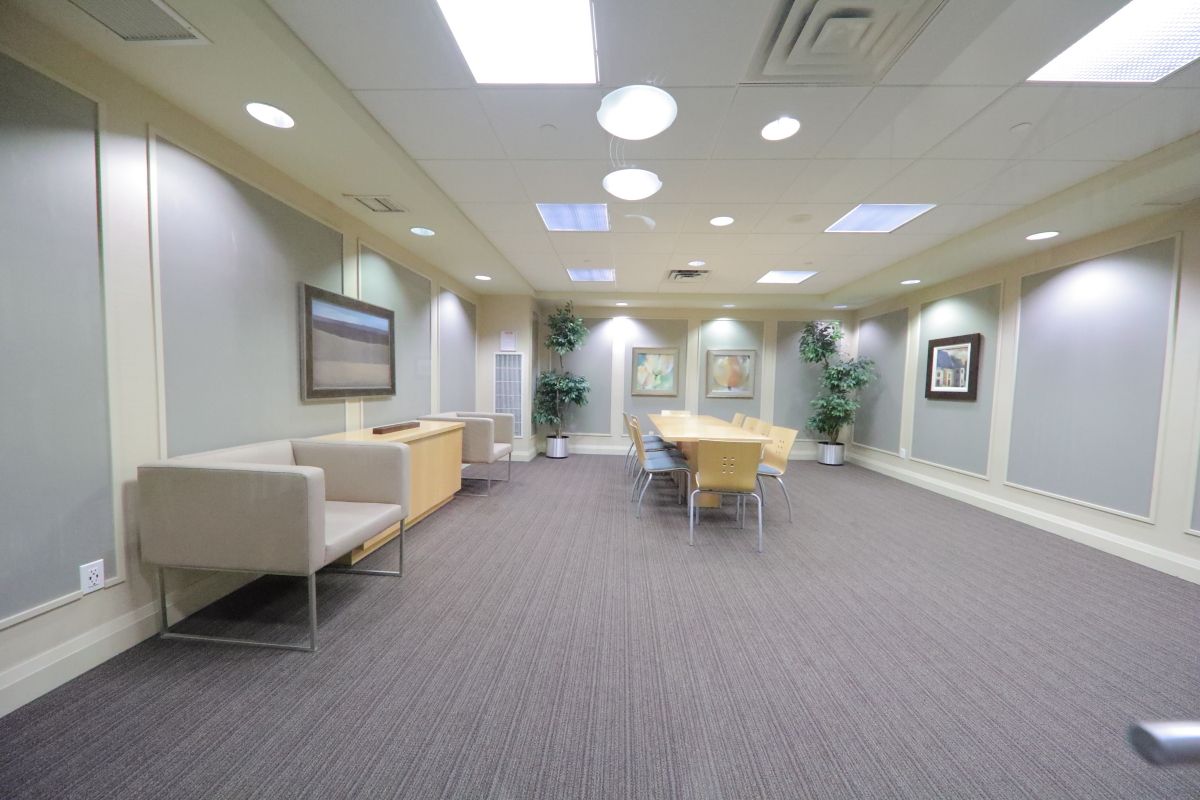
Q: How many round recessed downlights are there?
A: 11